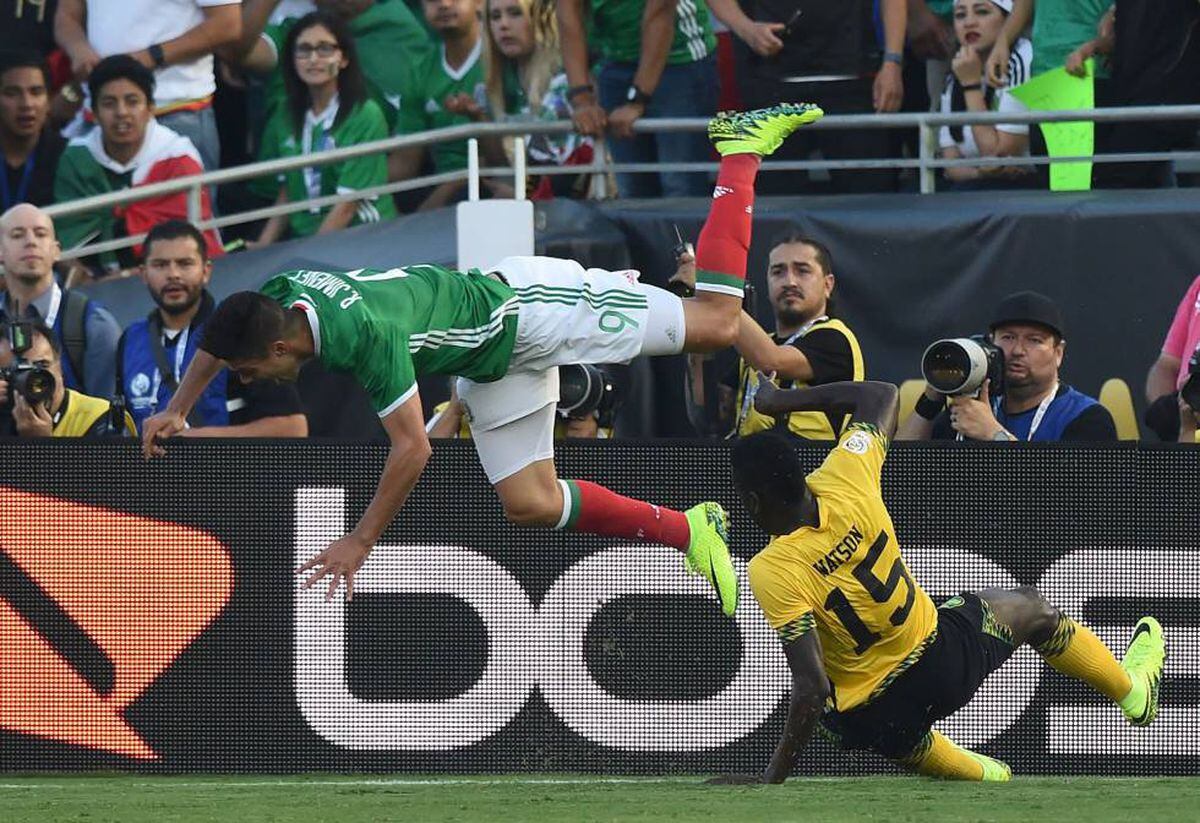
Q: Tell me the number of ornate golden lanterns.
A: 0